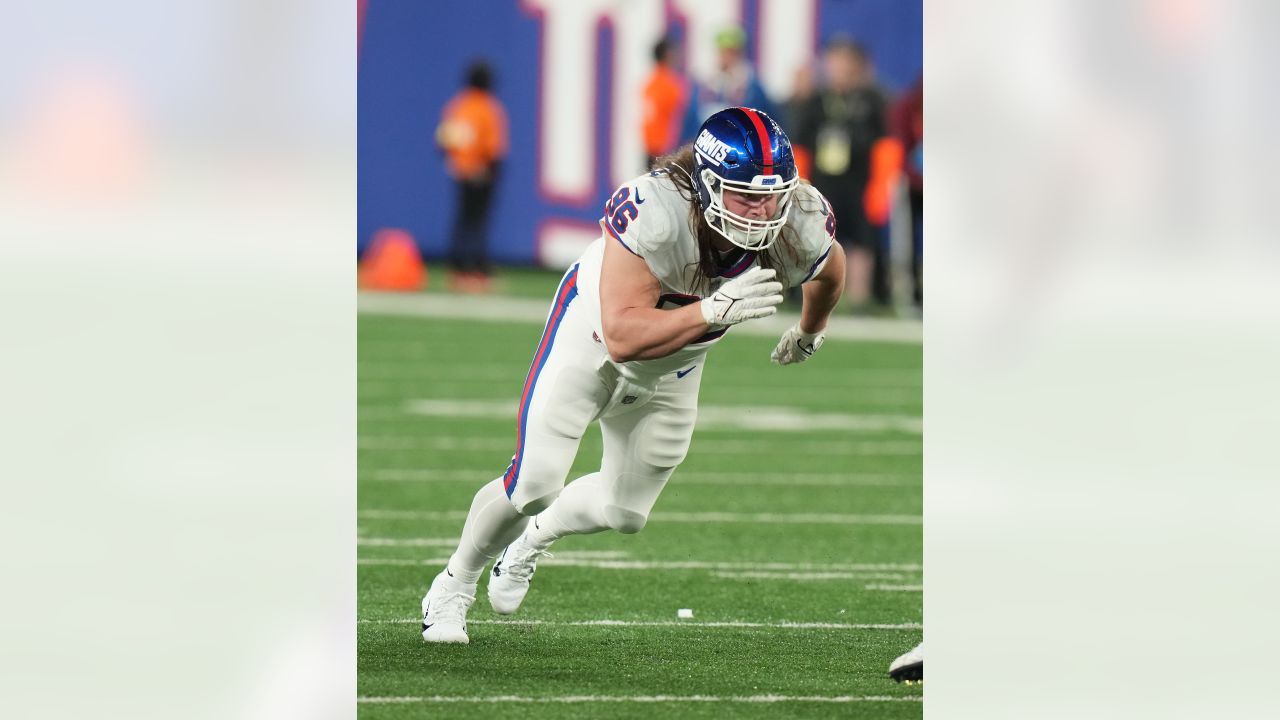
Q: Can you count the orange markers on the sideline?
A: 1